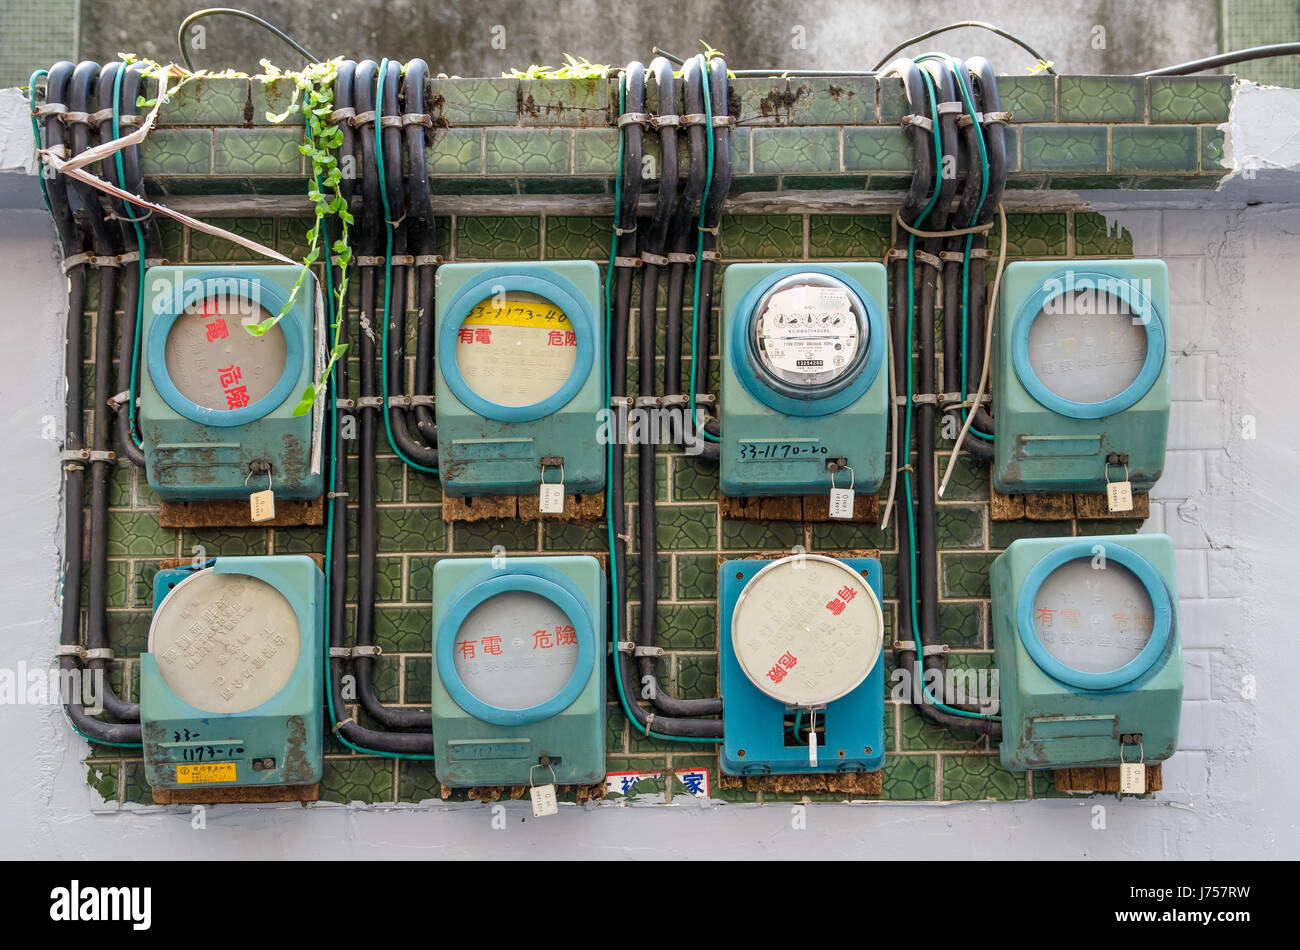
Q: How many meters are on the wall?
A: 8